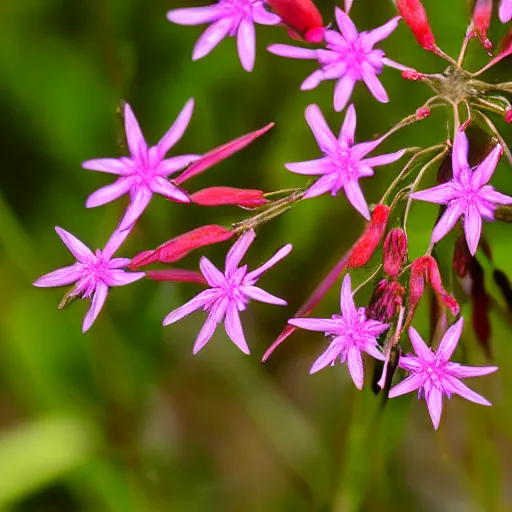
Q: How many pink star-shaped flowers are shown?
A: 9